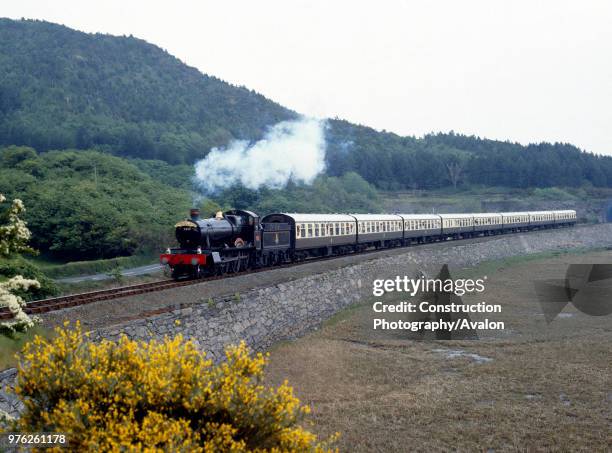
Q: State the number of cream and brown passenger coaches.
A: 8